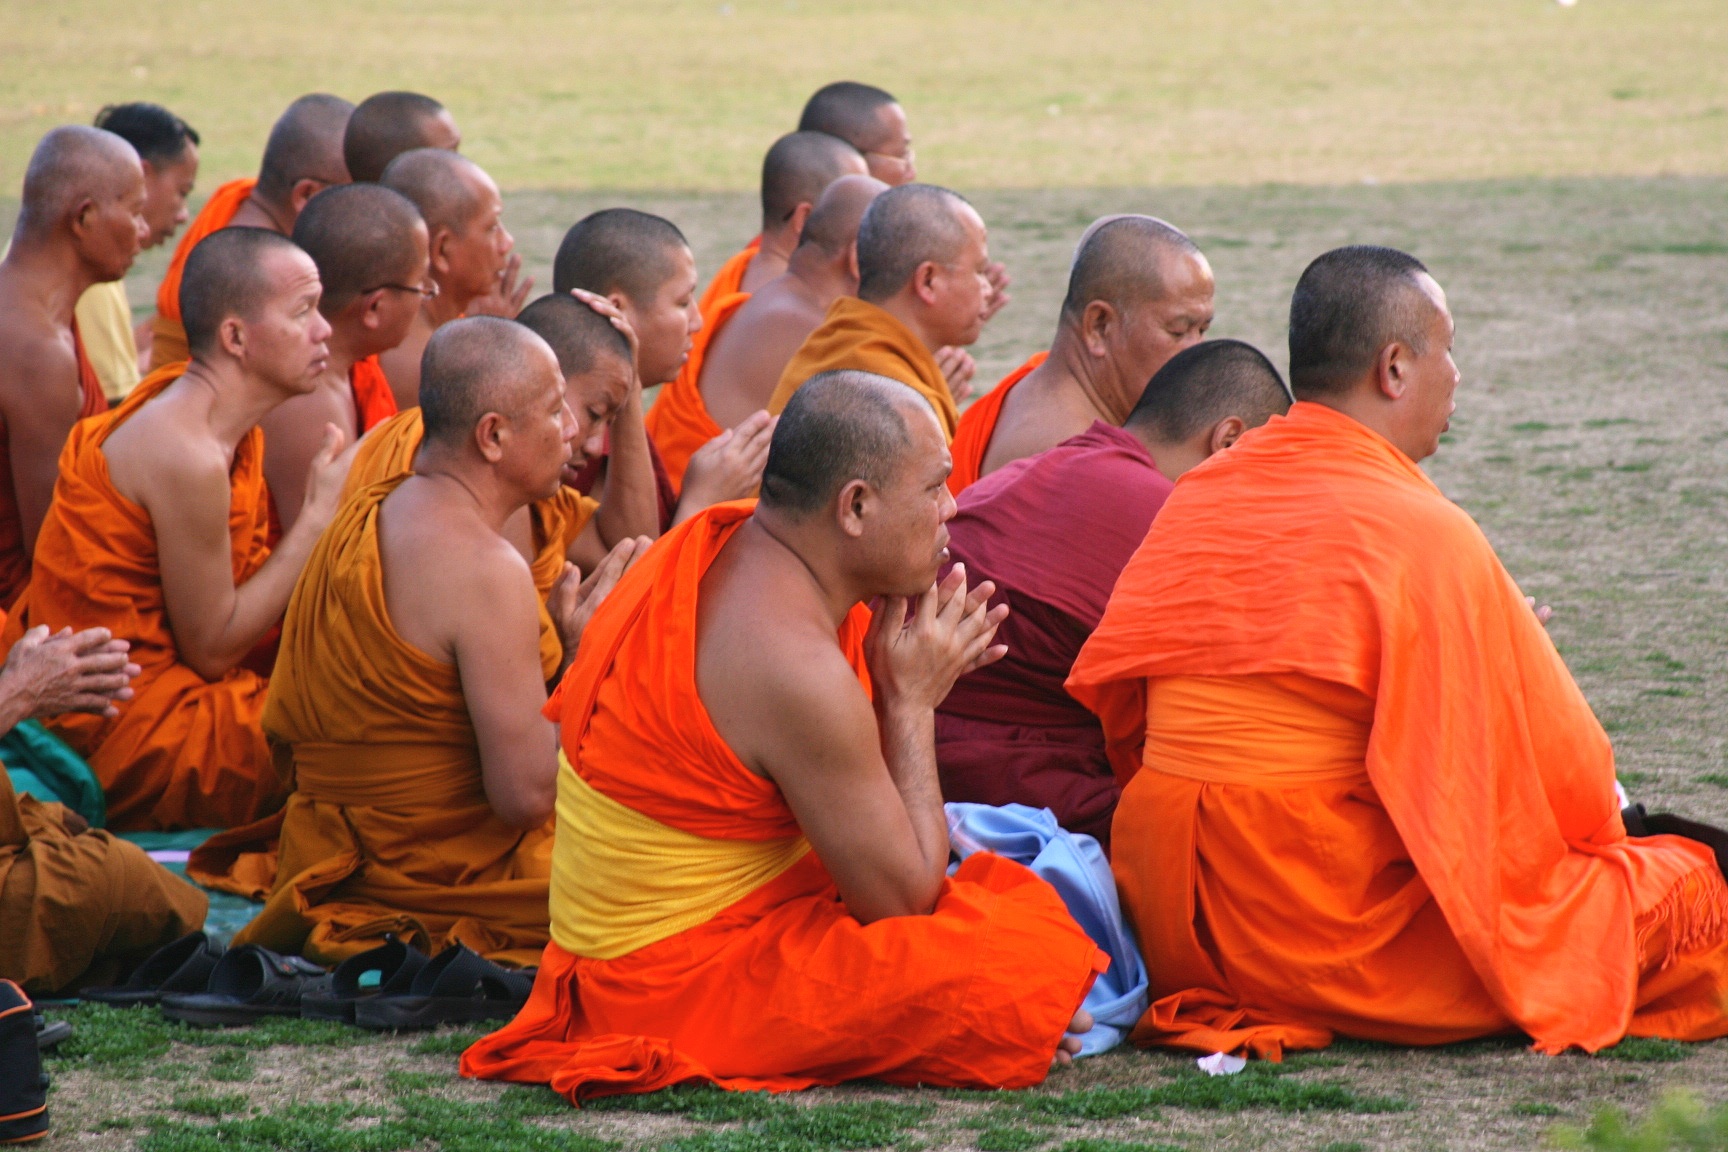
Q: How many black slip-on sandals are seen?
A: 4